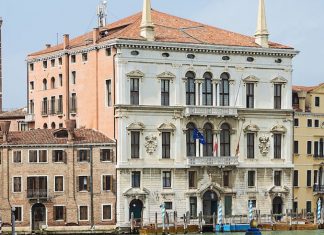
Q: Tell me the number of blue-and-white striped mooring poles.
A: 4